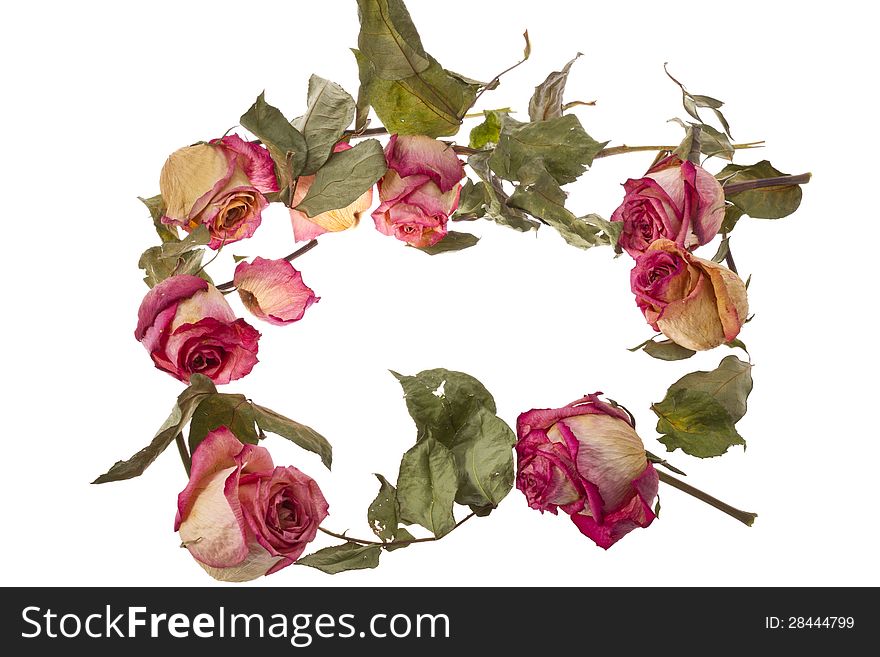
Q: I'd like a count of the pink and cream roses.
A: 7